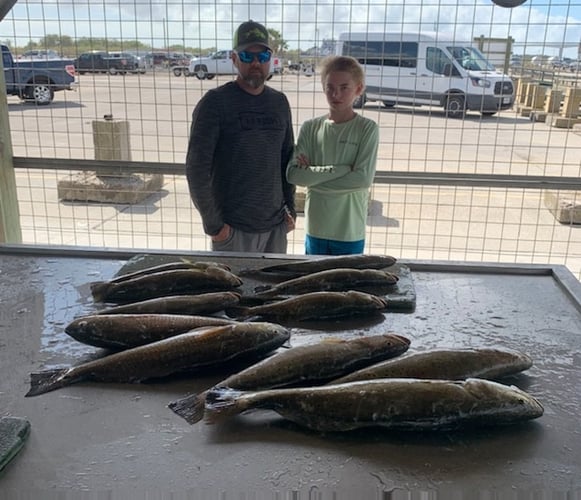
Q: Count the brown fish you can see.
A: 11